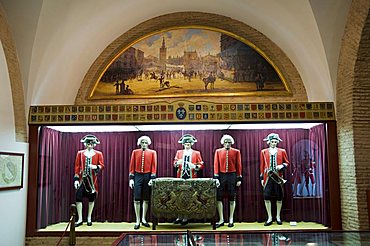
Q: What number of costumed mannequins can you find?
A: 5